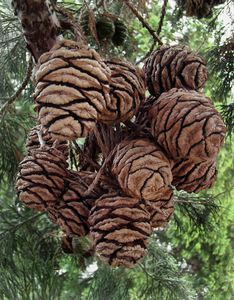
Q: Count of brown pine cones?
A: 11